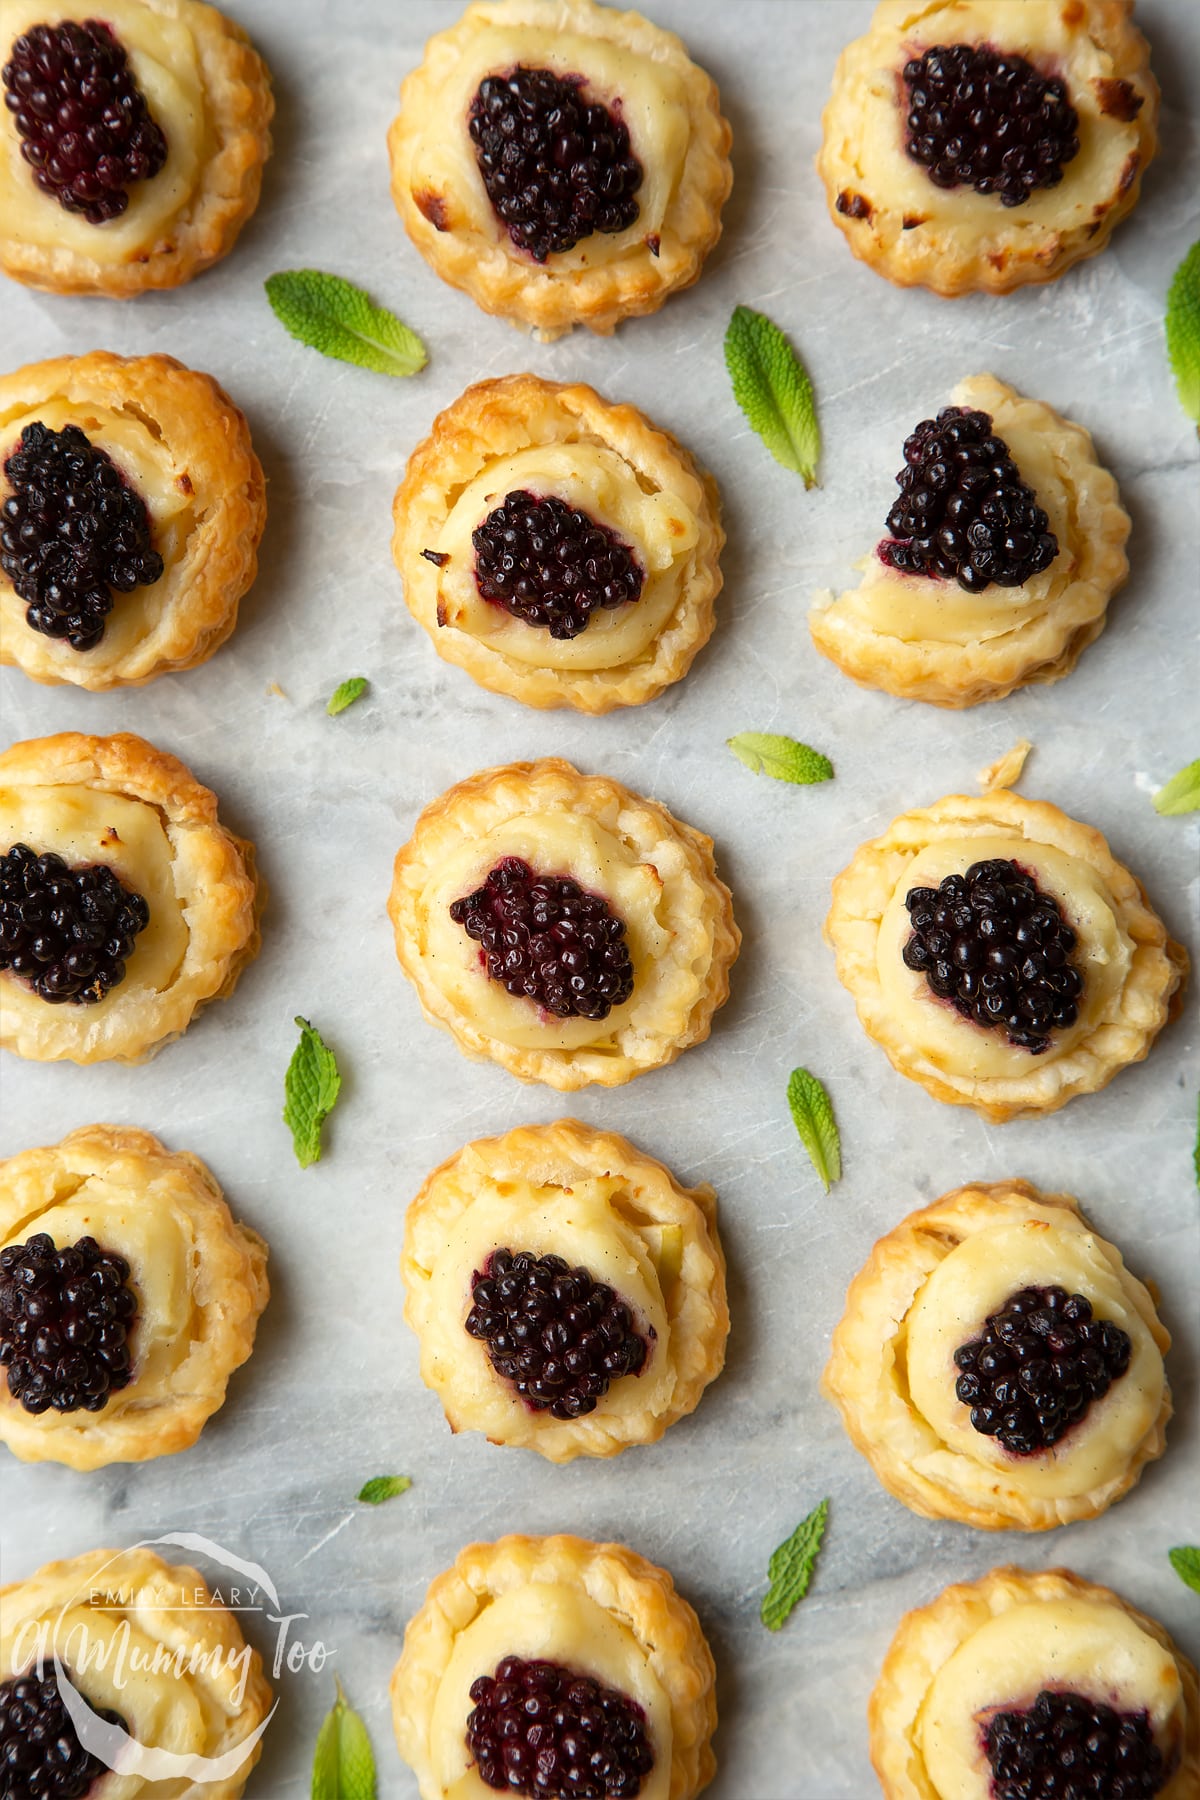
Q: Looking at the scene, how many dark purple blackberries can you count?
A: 15